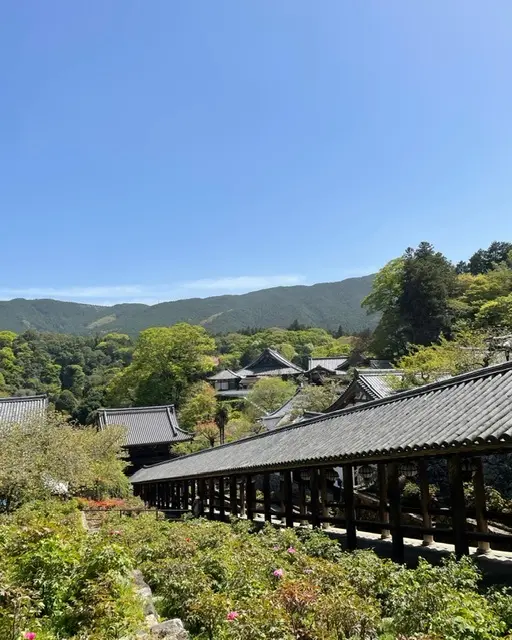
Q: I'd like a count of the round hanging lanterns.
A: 5